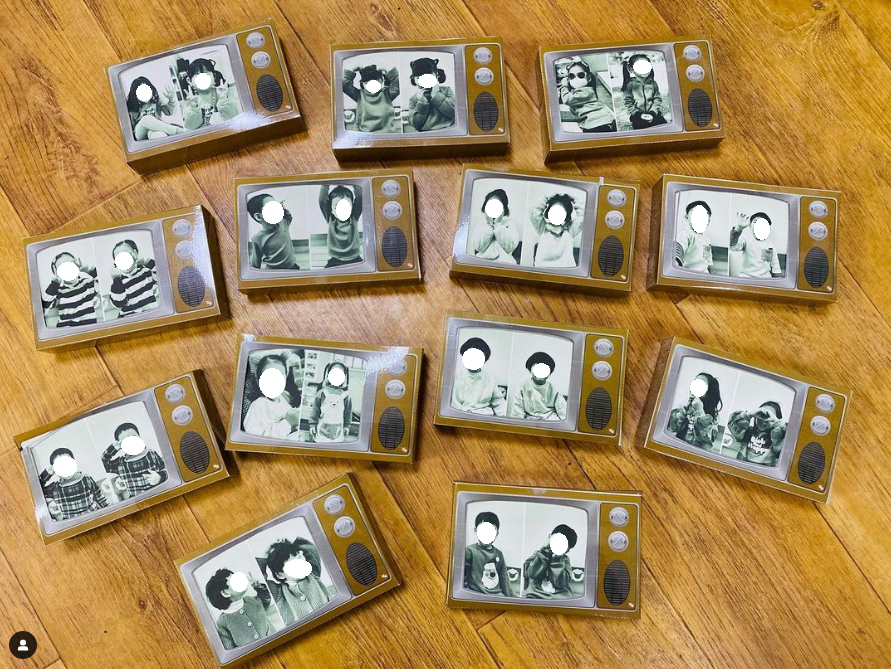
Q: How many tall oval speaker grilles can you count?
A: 13